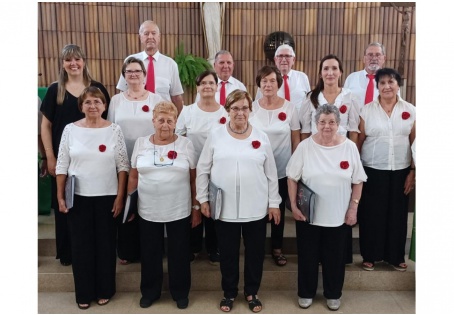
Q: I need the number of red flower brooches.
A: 9